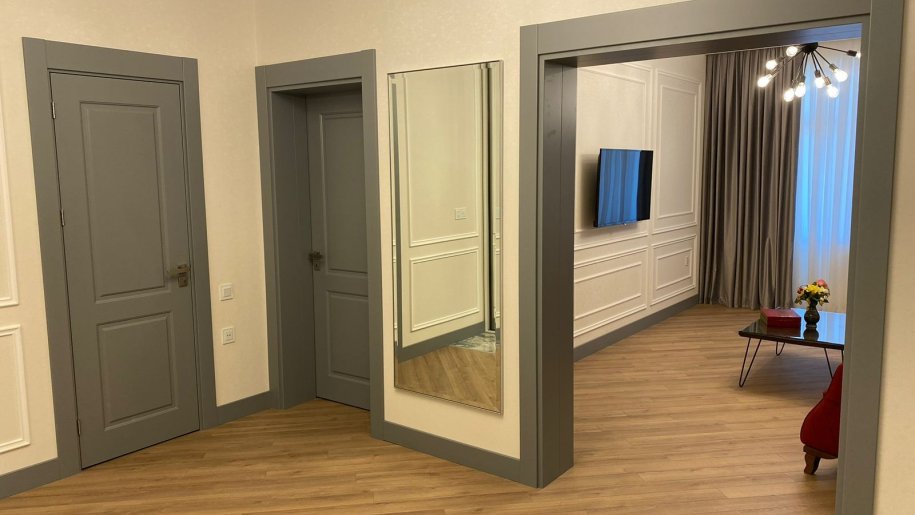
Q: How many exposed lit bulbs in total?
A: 9